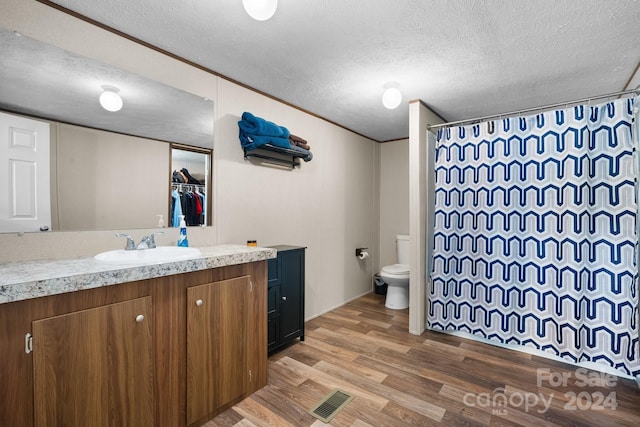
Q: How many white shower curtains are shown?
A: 1